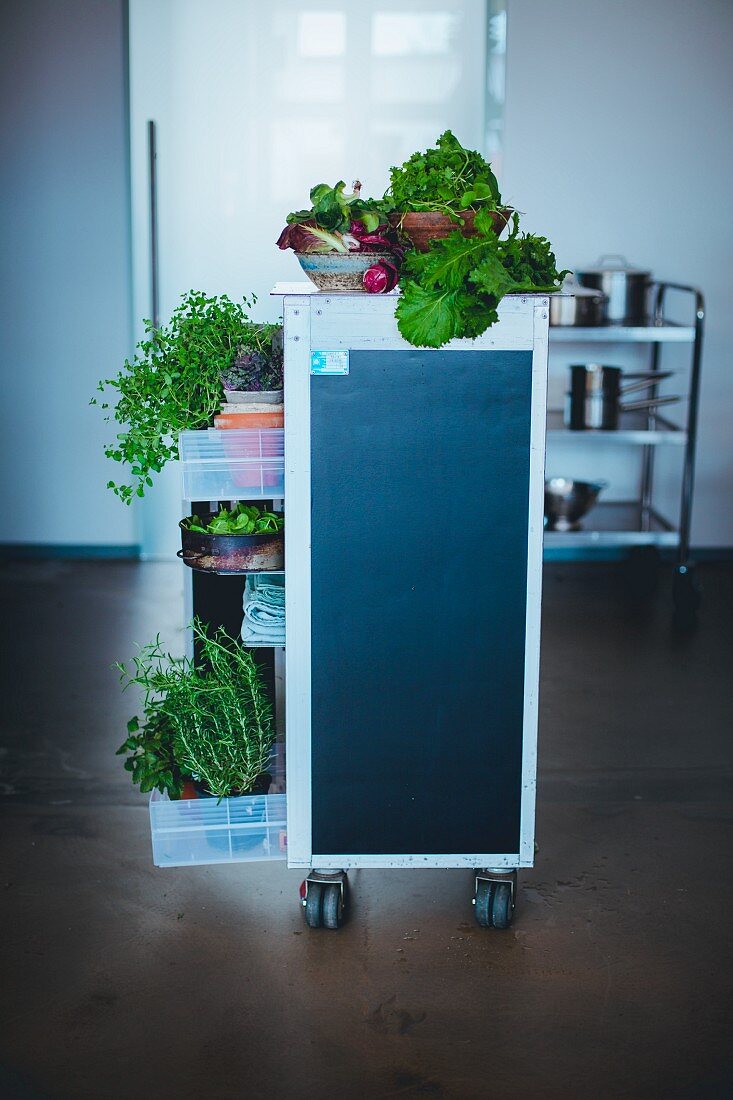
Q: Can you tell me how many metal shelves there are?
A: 3